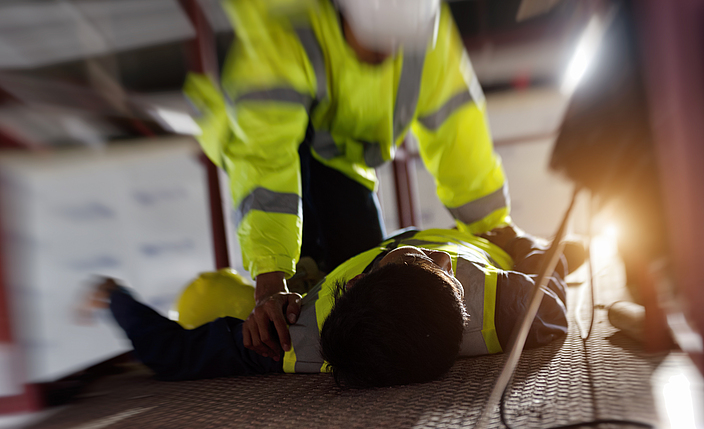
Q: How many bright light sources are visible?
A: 2